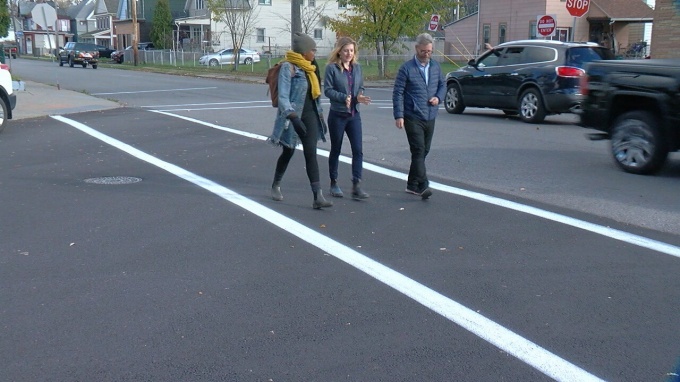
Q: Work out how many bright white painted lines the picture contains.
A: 2